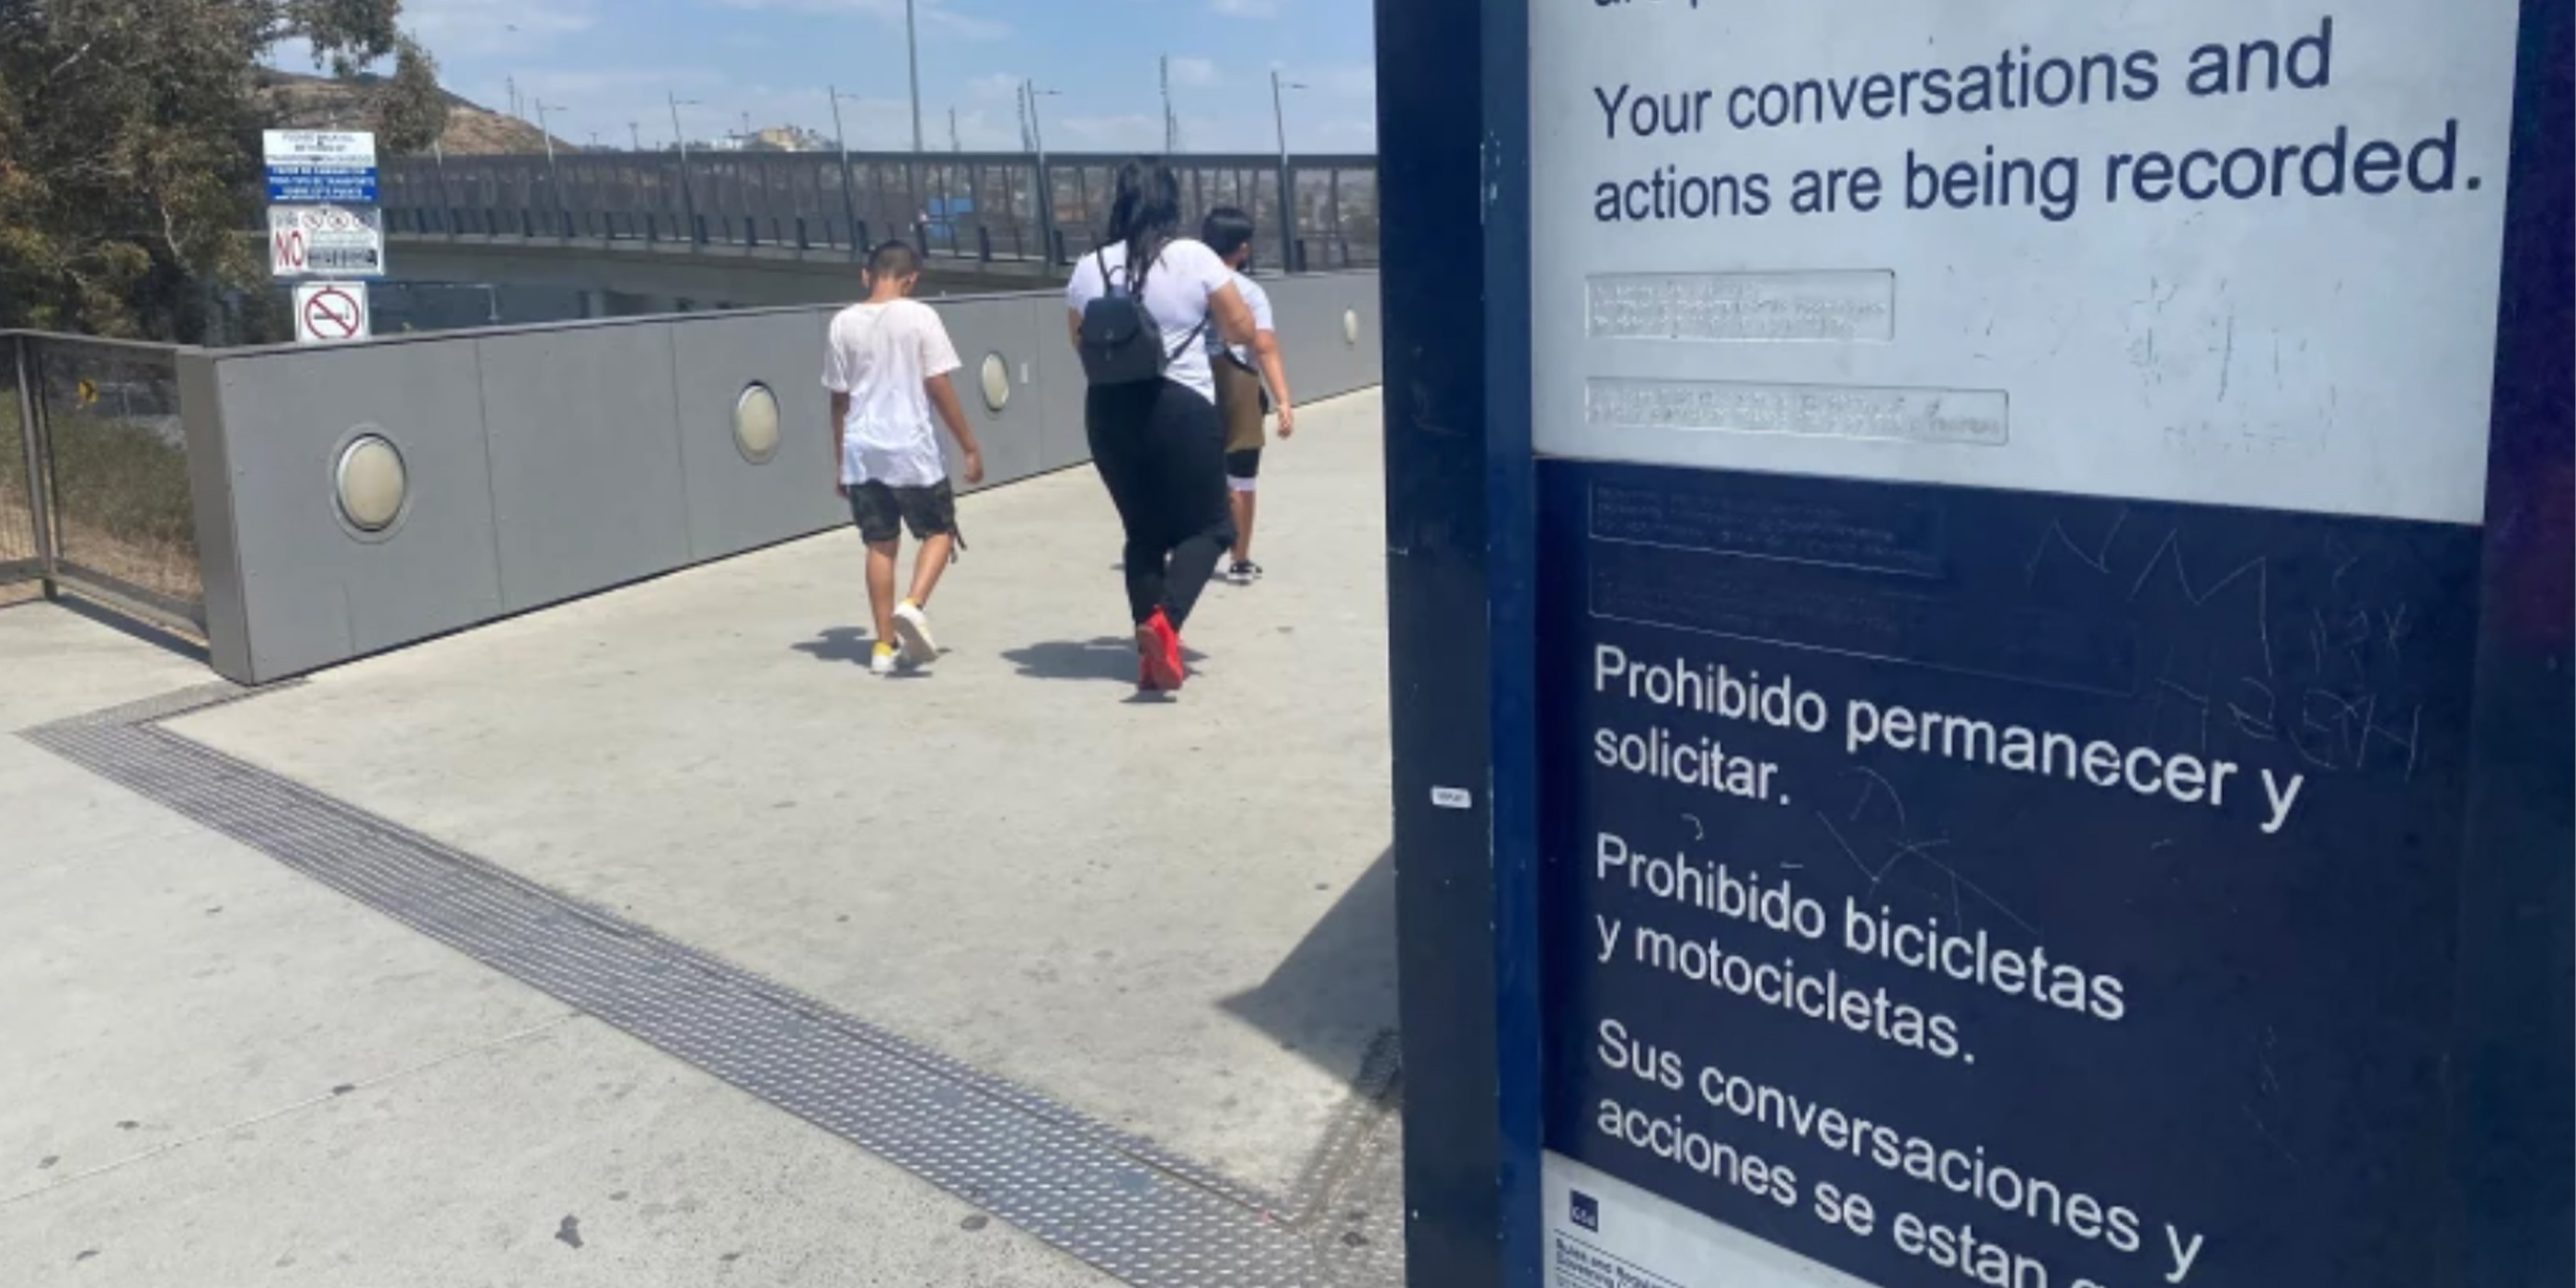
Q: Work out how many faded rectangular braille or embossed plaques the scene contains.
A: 4